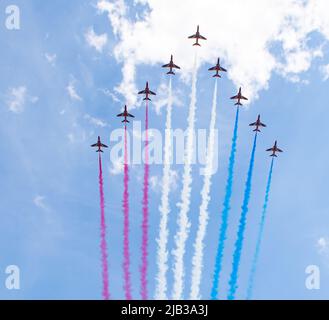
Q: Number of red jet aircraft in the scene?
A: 9